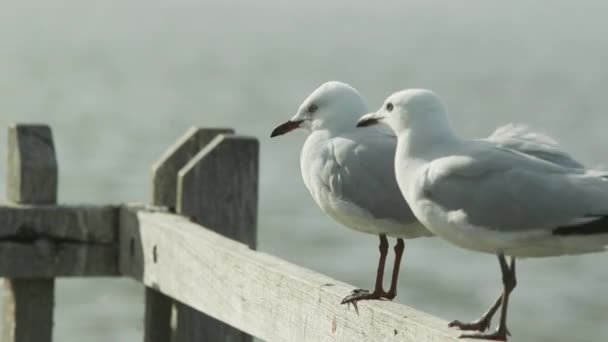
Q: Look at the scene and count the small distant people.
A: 0